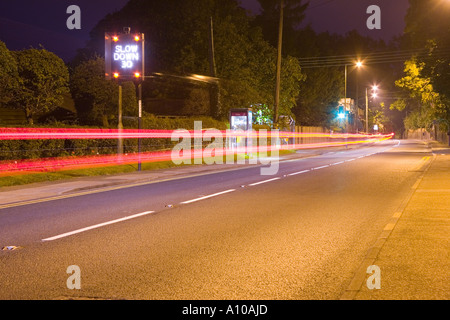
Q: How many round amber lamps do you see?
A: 4